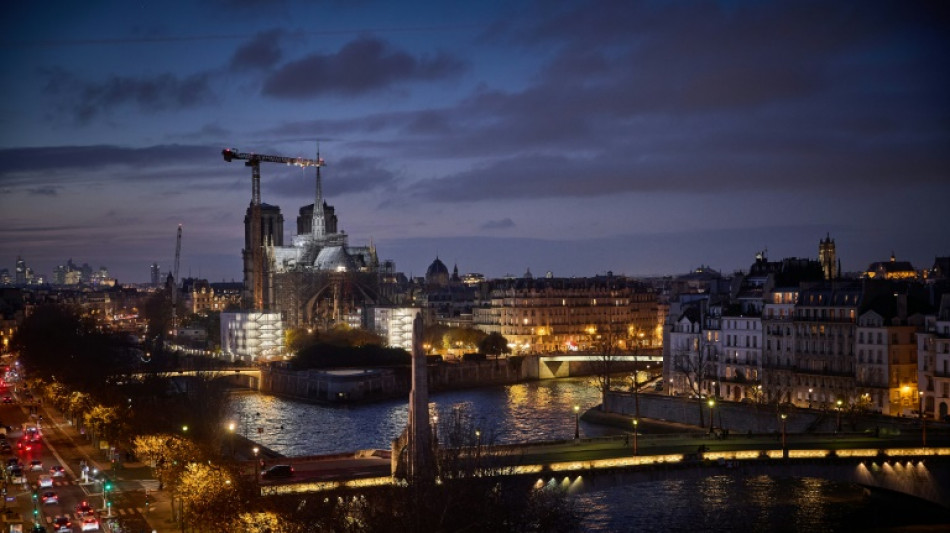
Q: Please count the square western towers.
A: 2